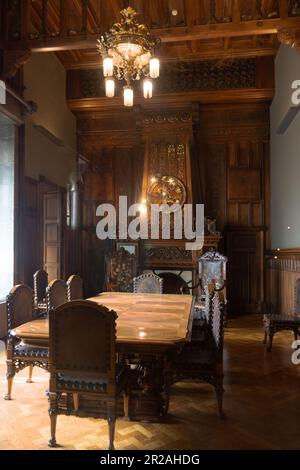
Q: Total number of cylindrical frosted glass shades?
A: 5